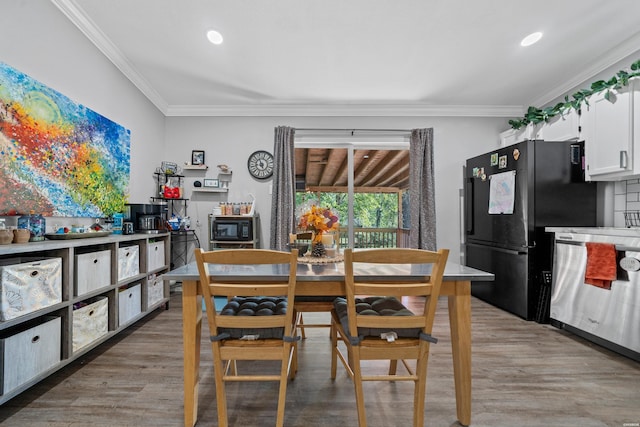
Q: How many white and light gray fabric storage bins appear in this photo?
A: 8